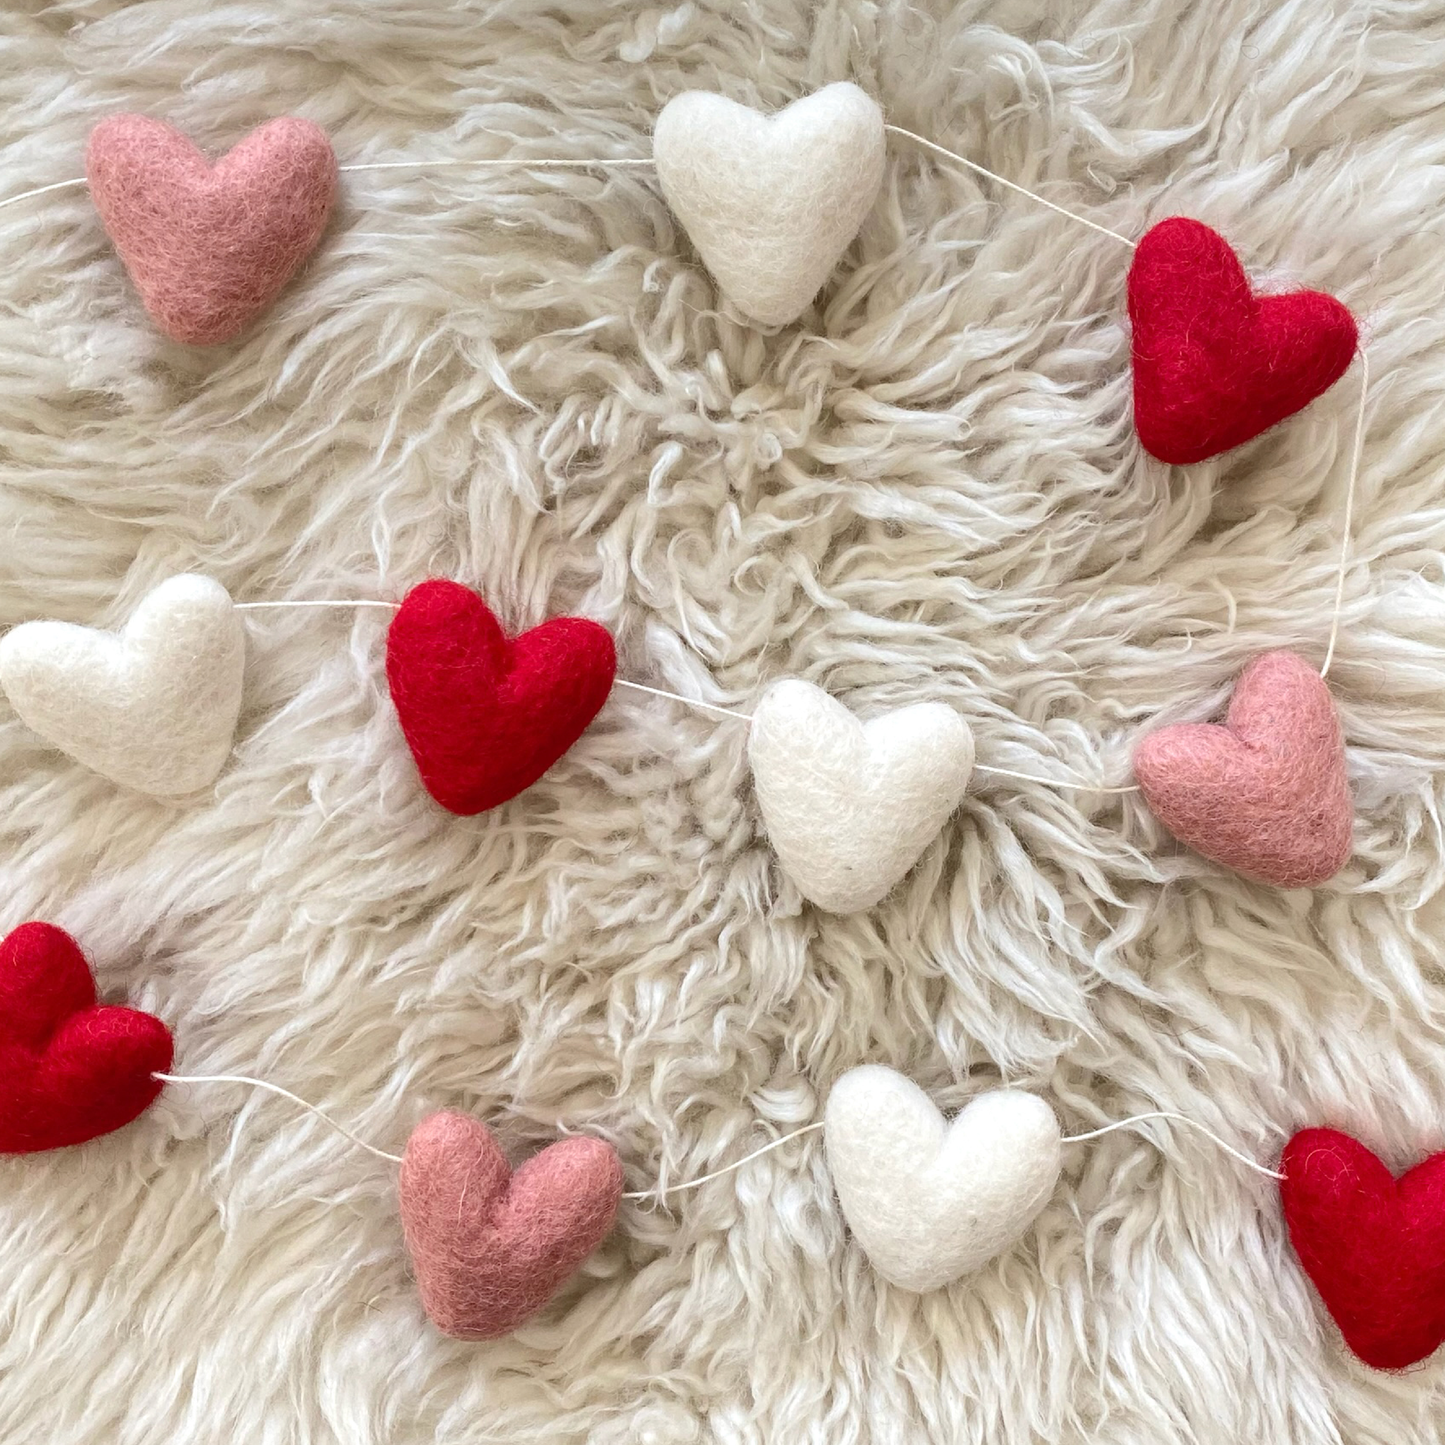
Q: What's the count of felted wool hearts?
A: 11